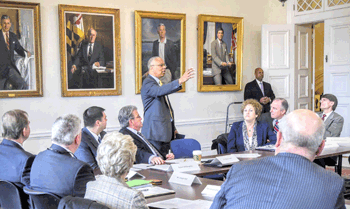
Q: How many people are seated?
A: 9